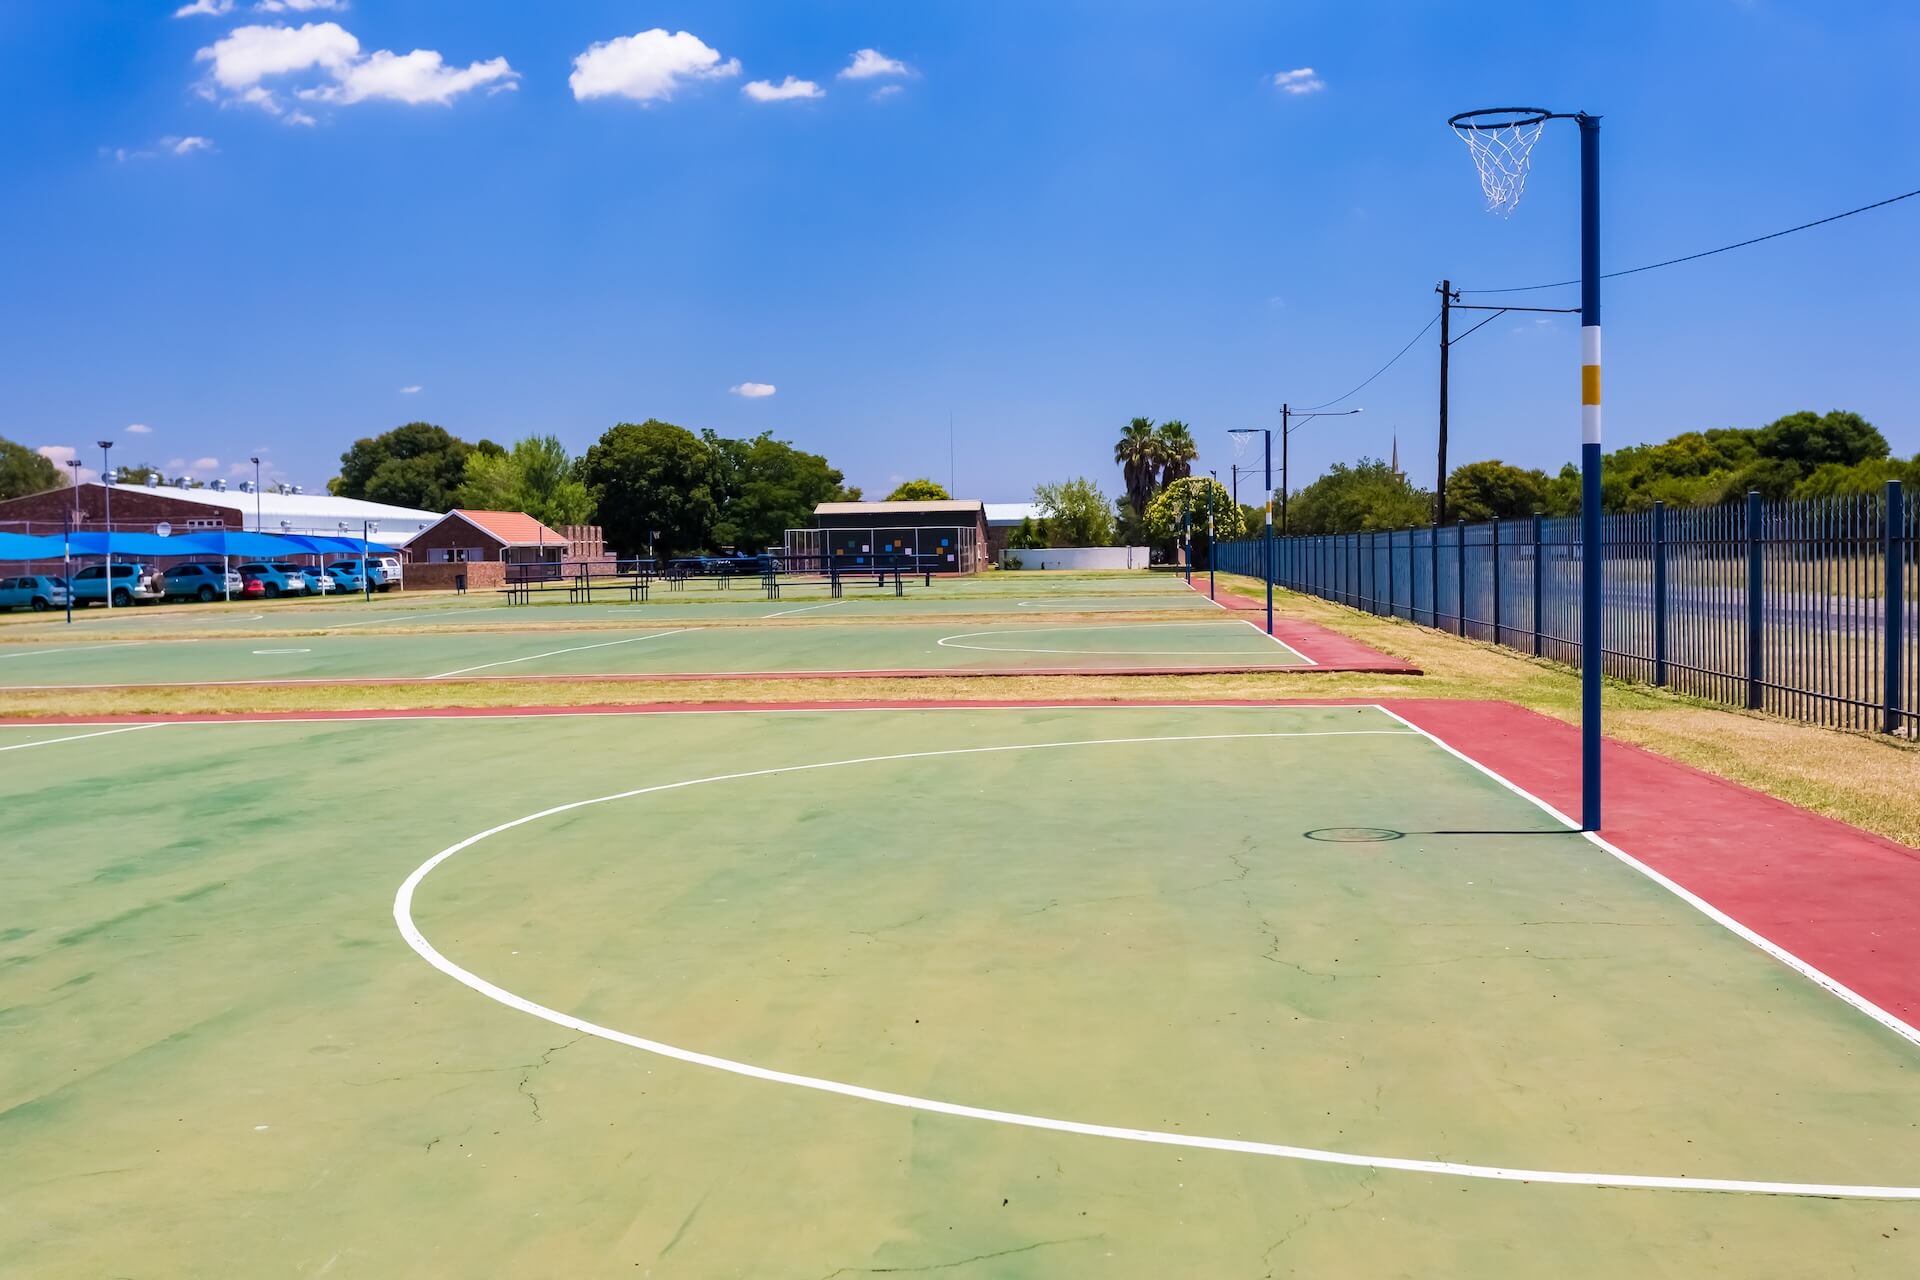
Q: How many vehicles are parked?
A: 8